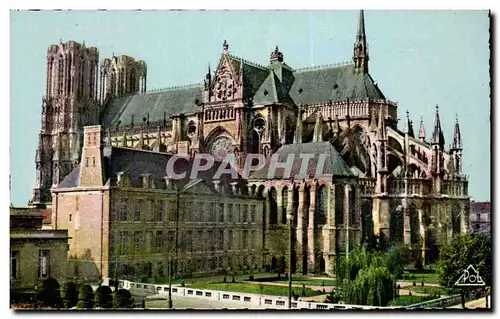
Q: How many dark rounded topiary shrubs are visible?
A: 5